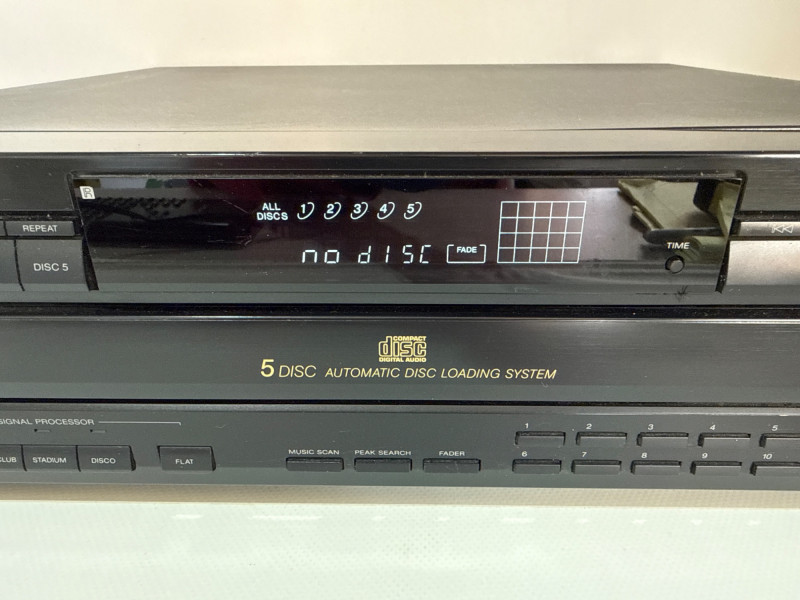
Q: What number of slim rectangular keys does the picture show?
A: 13